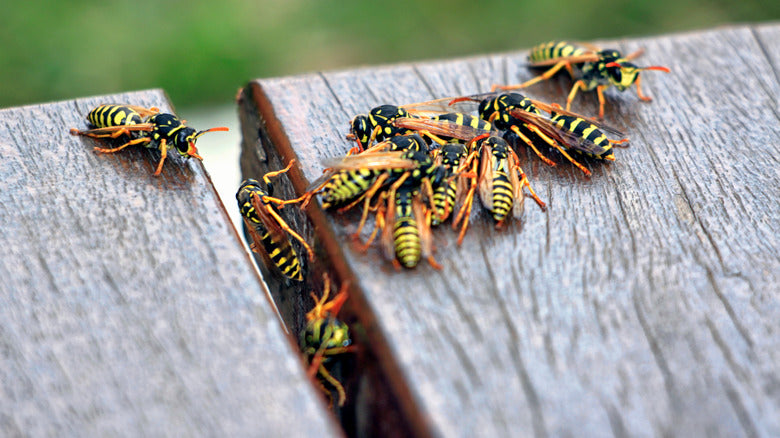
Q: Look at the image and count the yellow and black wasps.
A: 11